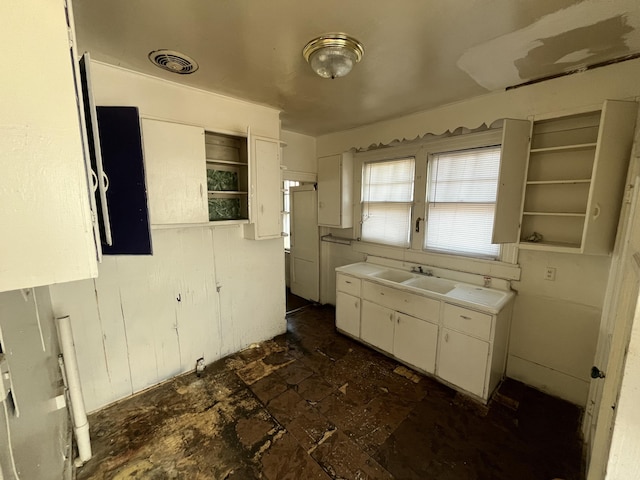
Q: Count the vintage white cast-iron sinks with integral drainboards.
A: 1